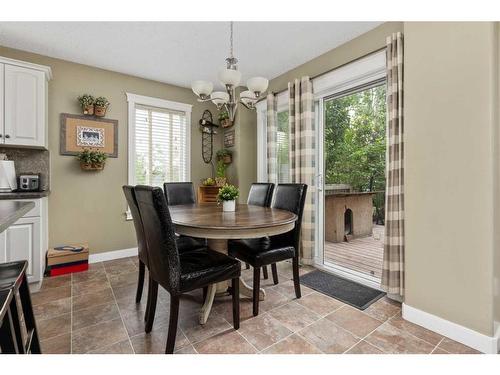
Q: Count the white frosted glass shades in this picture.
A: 5